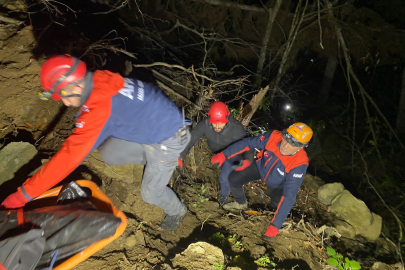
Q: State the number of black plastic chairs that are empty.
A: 0